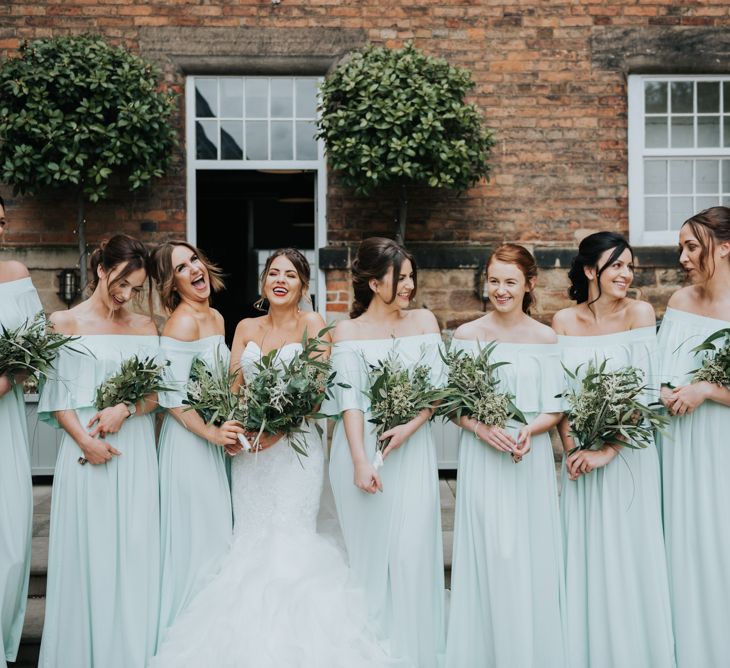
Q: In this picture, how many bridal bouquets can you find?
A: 8